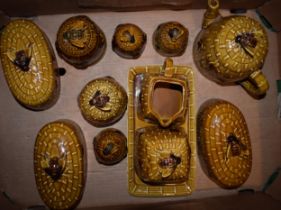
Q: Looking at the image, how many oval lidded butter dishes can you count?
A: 3